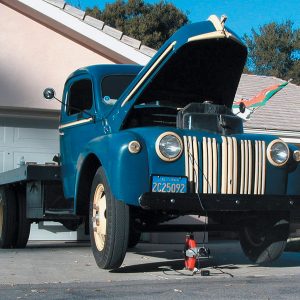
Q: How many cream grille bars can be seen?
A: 15